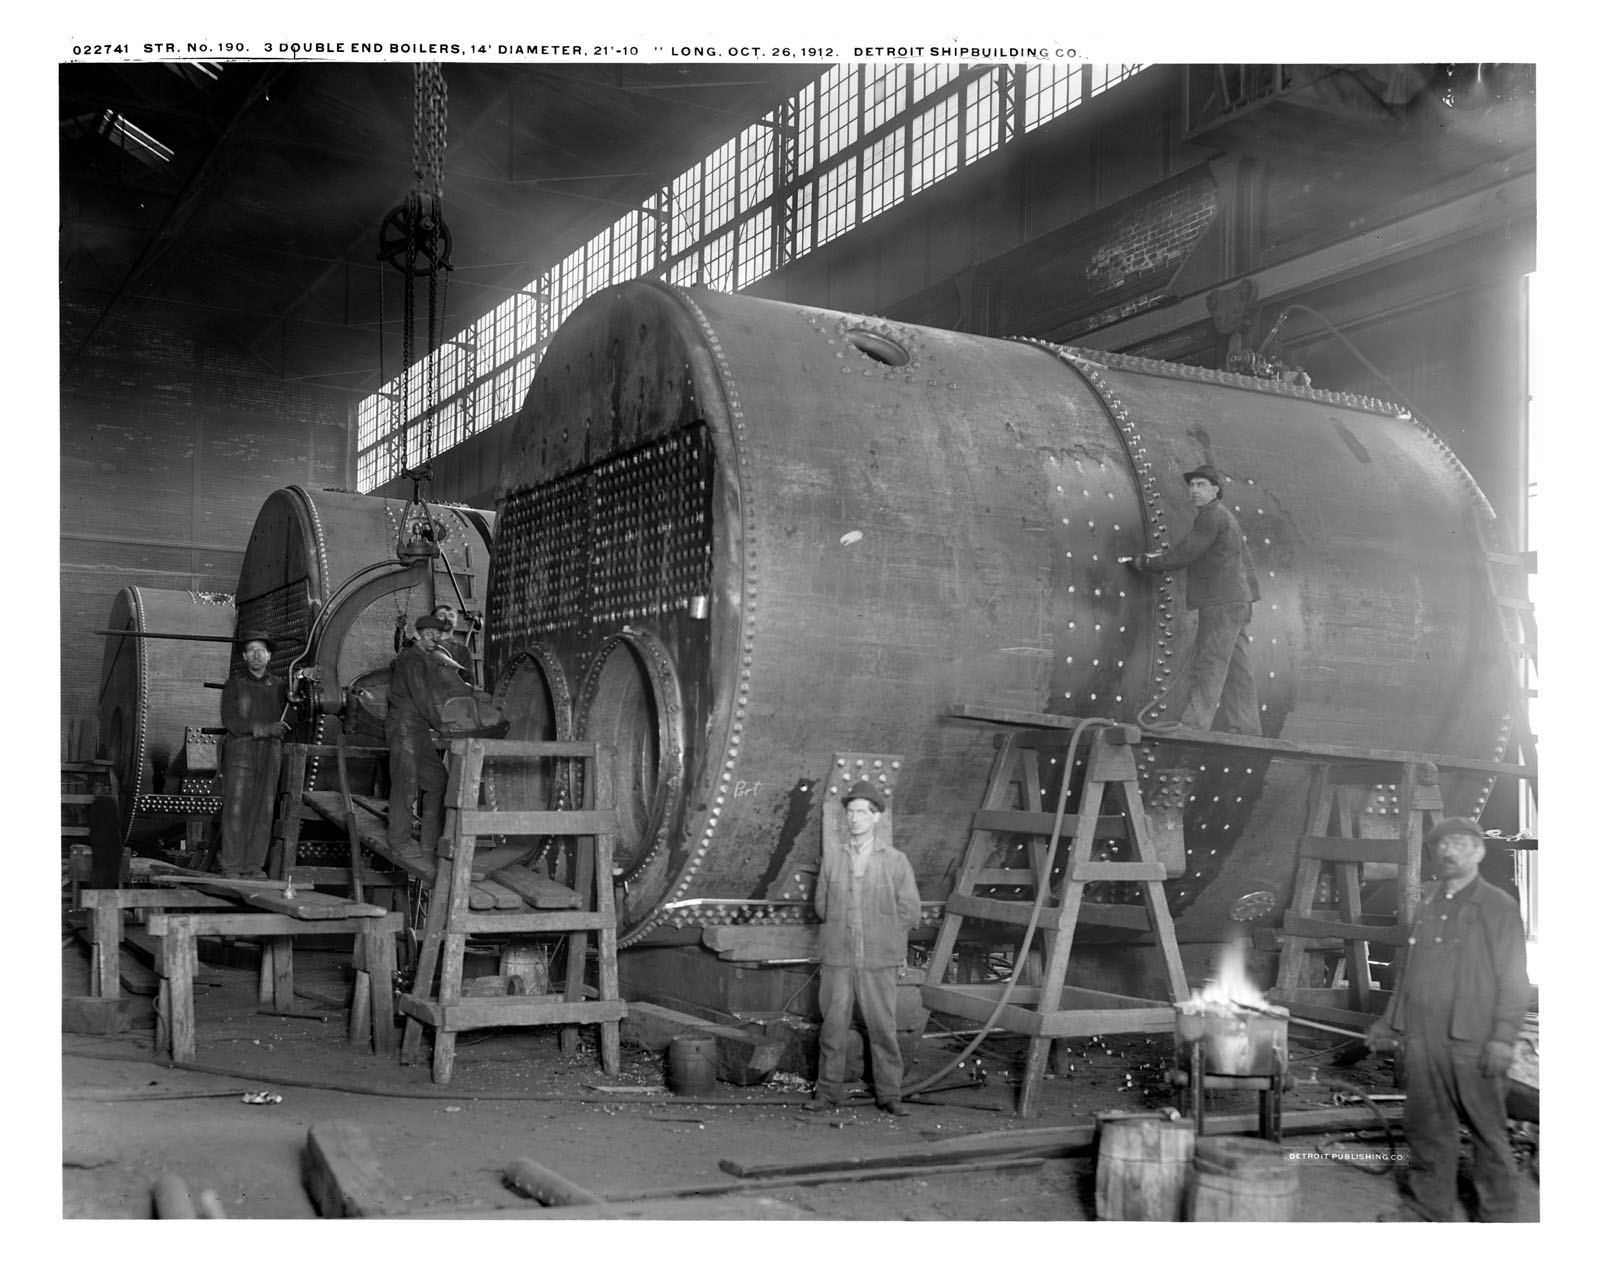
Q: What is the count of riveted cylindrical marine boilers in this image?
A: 3